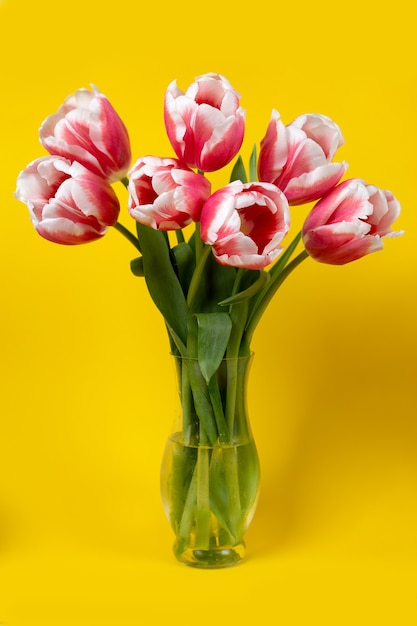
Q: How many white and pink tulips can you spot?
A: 7